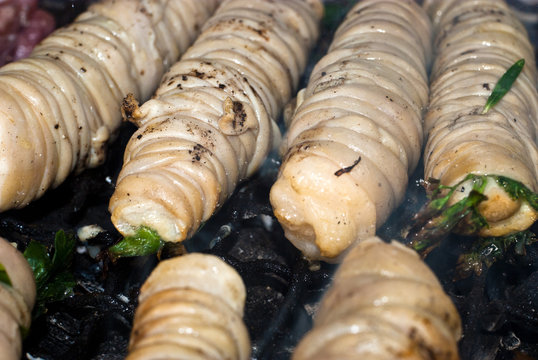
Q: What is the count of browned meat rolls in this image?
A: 7